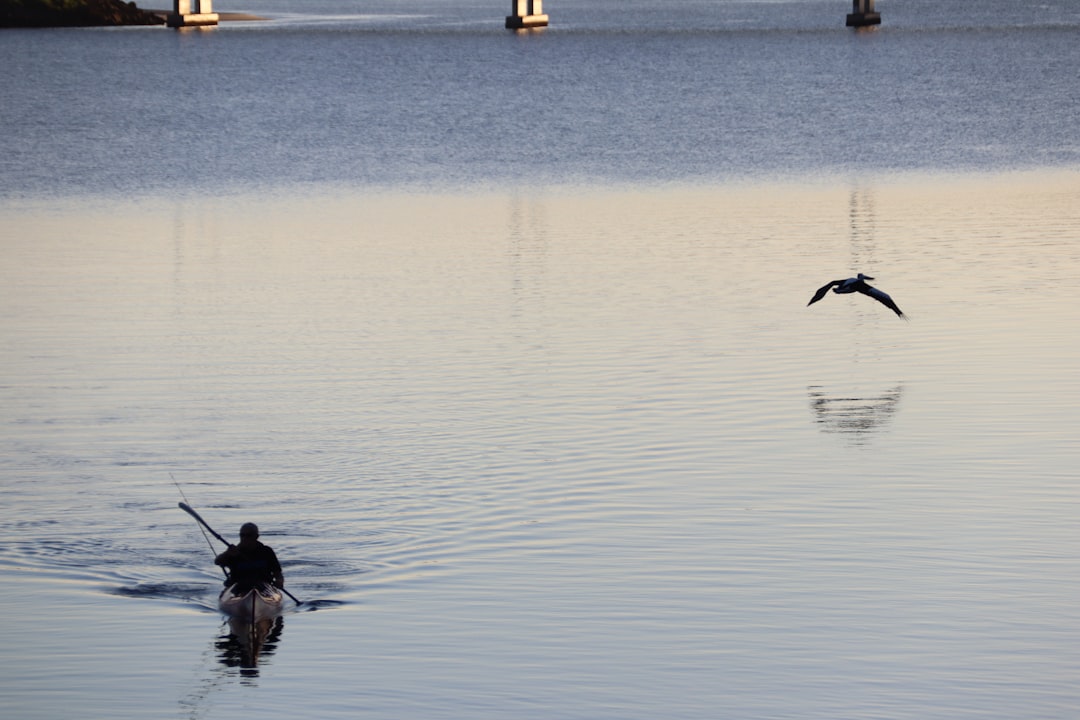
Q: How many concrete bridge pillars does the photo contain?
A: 3